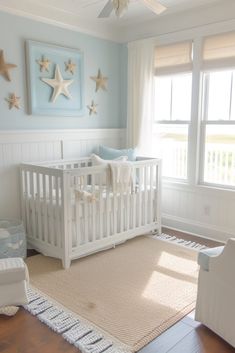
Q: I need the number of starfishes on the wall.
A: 7